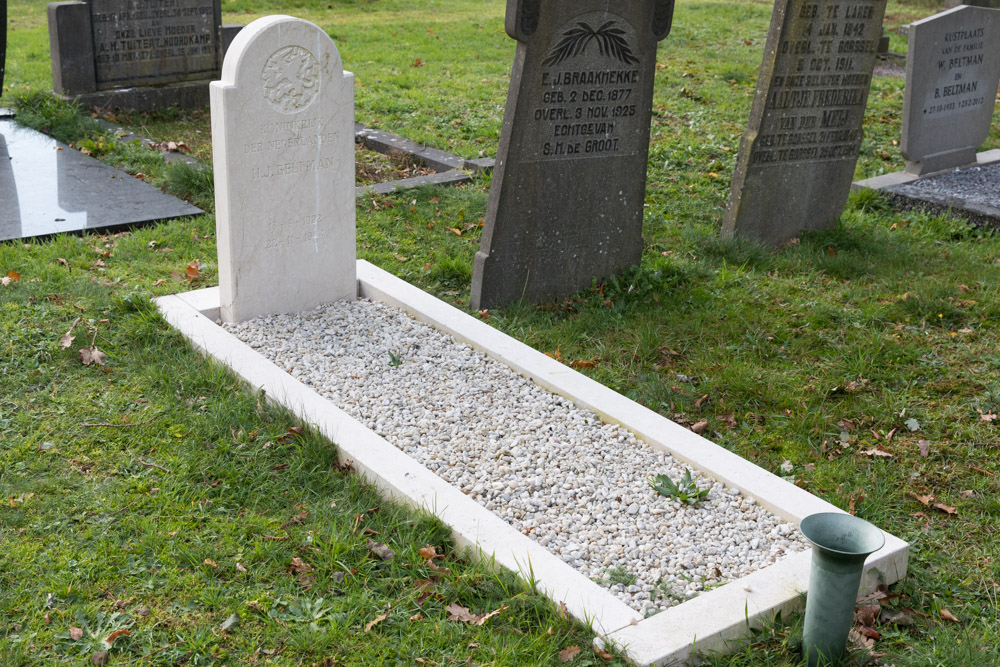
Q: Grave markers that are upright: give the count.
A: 5